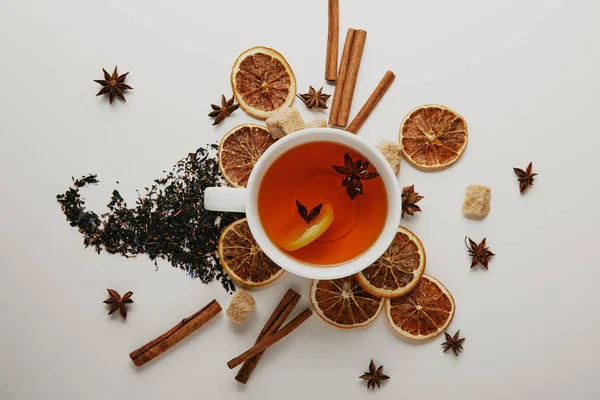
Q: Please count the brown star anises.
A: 11